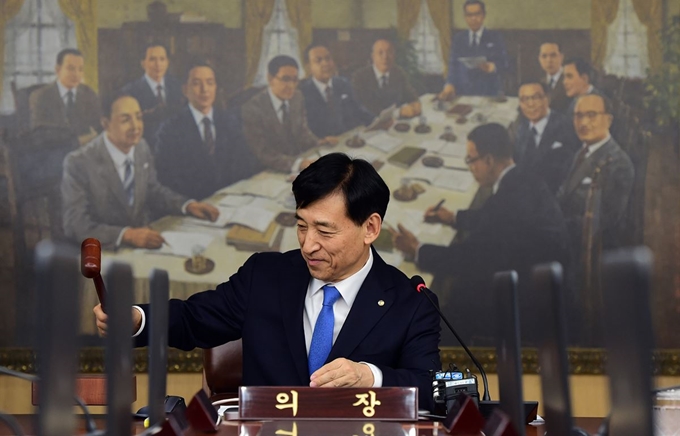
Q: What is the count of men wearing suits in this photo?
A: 14